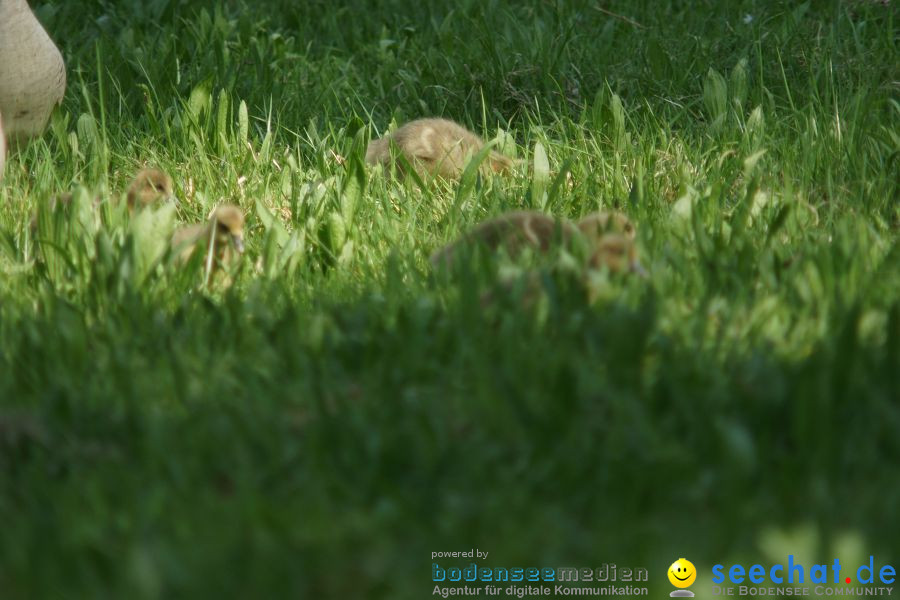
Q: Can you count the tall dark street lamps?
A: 0